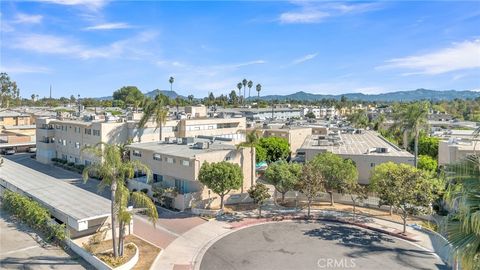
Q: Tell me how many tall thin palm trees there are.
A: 5